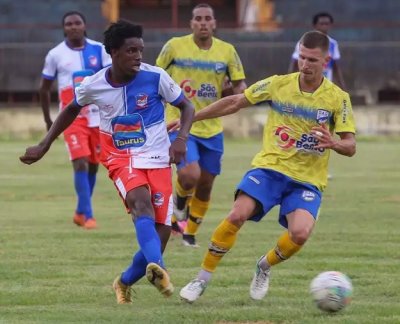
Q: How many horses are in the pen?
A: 0